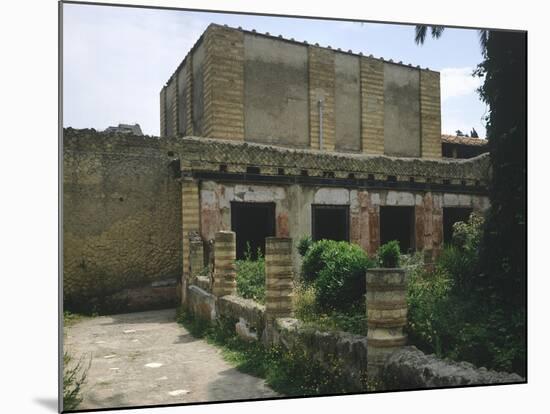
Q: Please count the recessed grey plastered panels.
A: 6